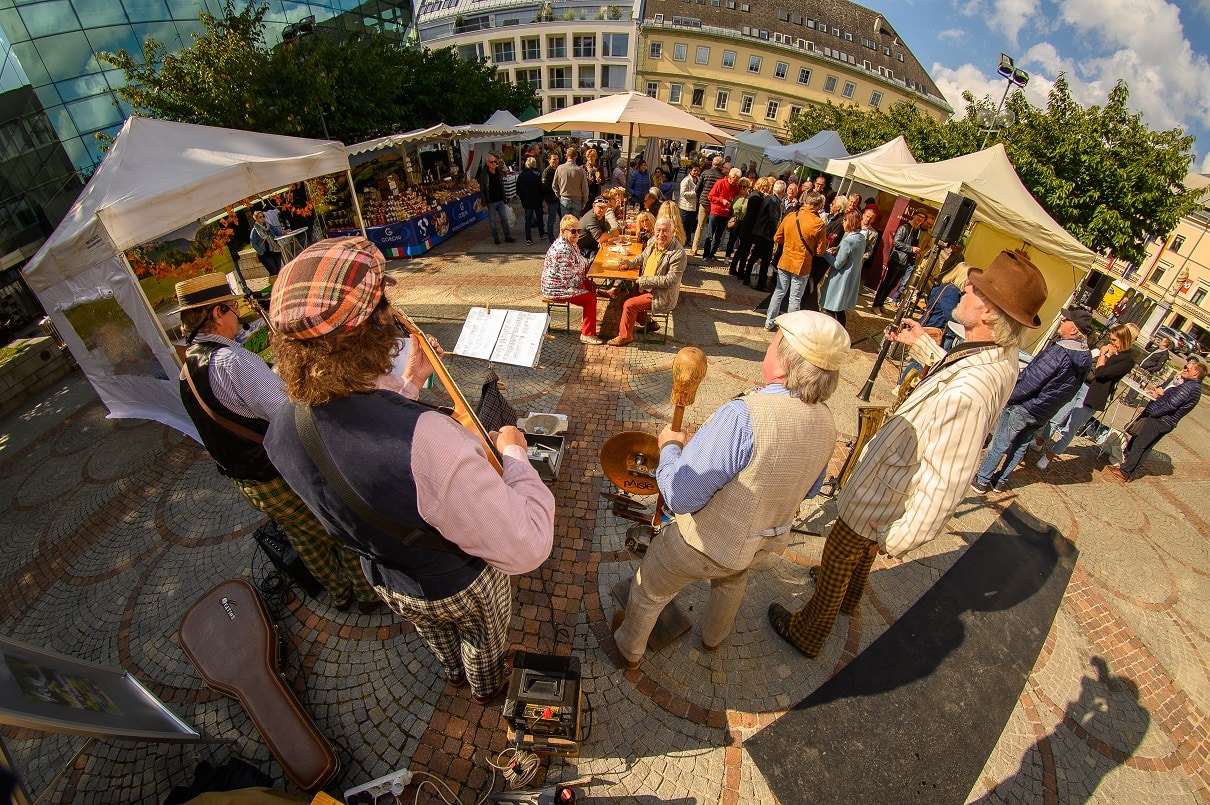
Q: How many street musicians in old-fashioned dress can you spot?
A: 4